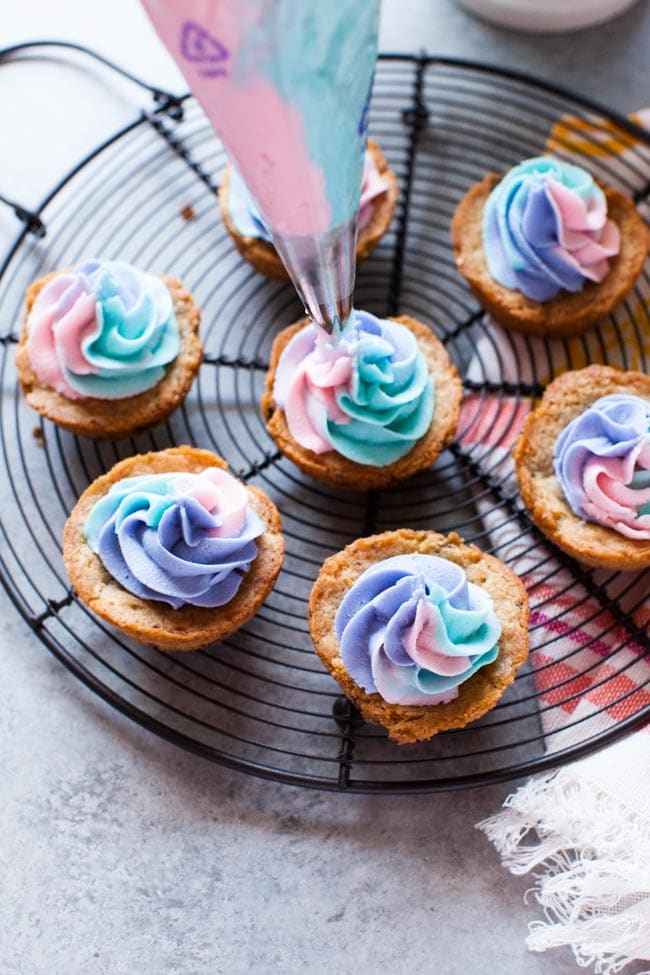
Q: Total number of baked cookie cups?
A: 7